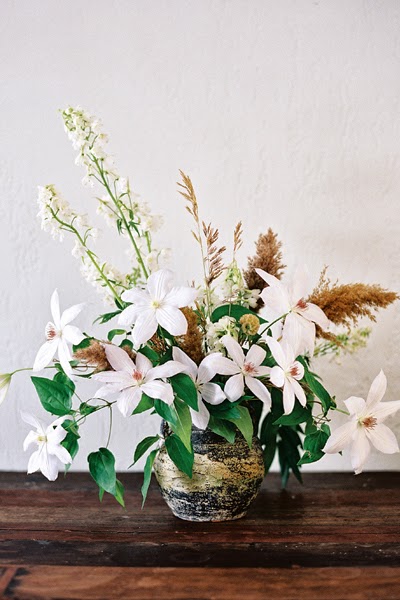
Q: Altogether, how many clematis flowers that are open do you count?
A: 9